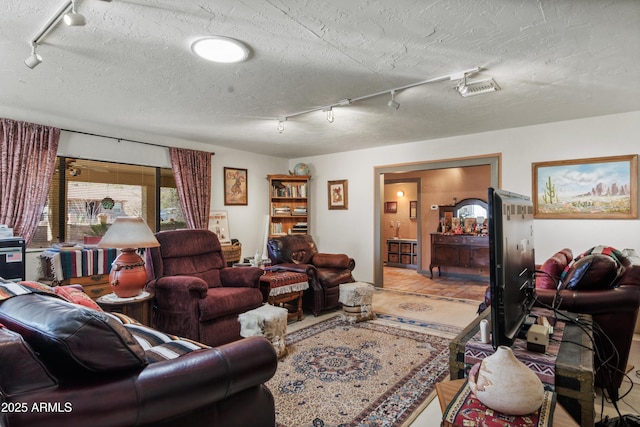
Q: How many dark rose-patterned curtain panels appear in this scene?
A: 2